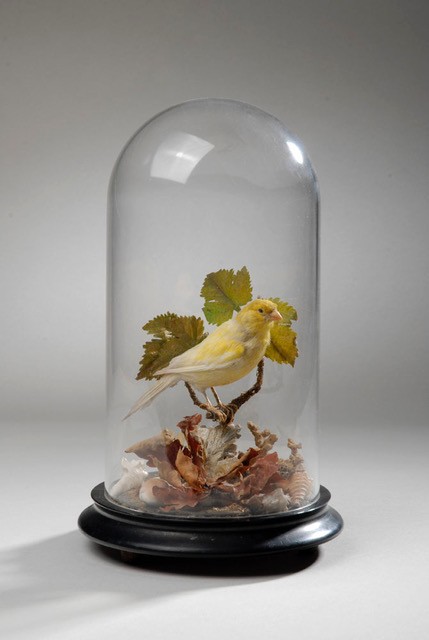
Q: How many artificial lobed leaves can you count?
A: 3